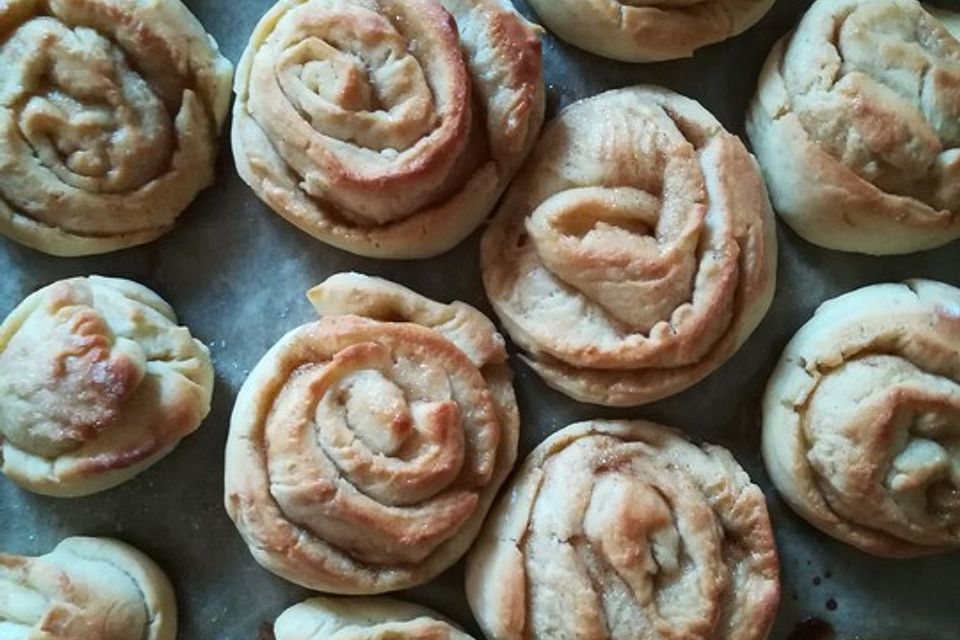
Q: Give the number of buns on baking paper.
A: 11